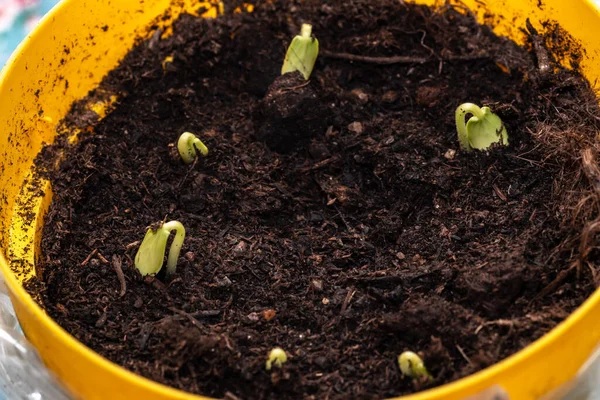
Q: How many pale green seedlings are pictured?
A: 6